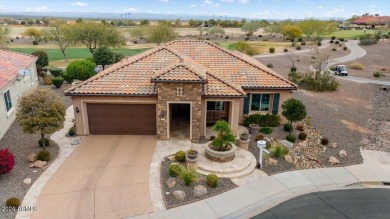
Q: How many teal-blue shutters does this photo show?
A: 2